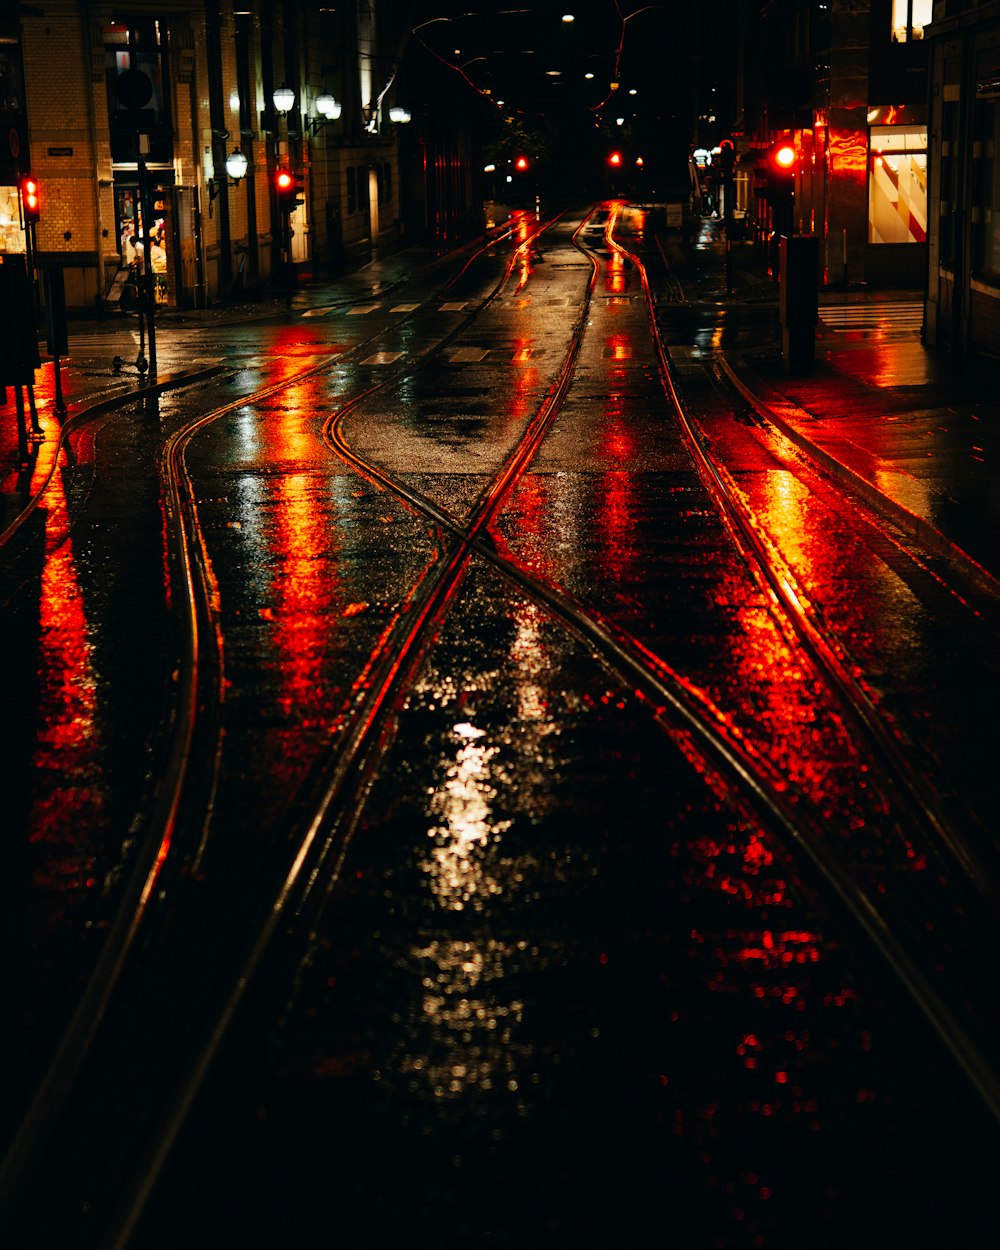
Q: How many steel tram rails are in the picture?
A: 4